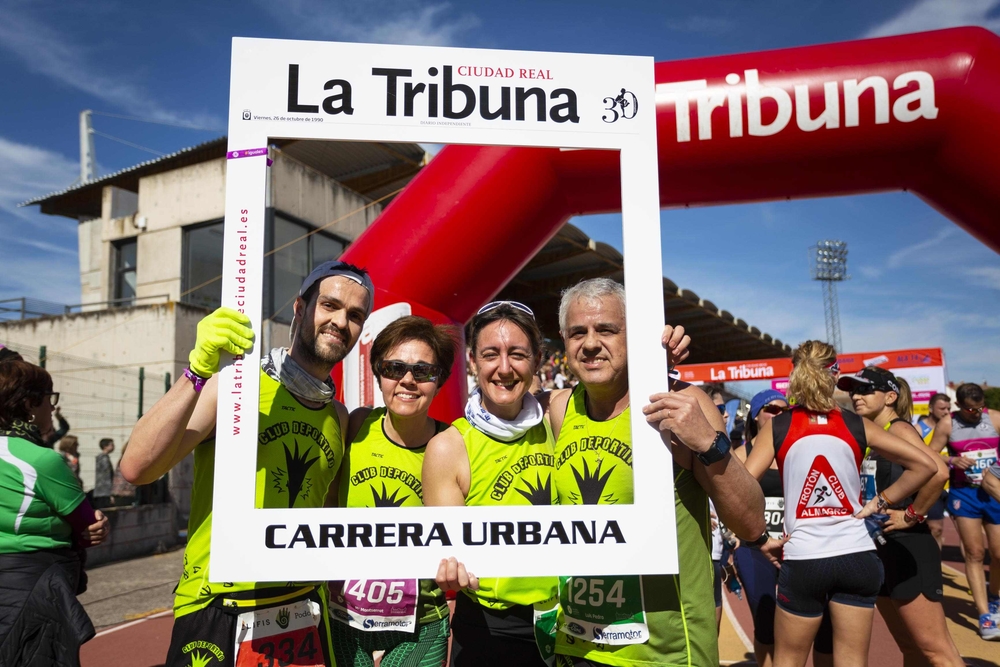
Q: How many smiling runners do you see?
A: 4